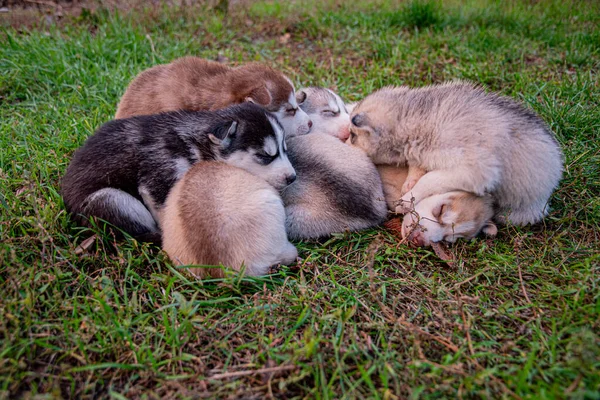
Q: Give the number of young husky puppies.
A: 7